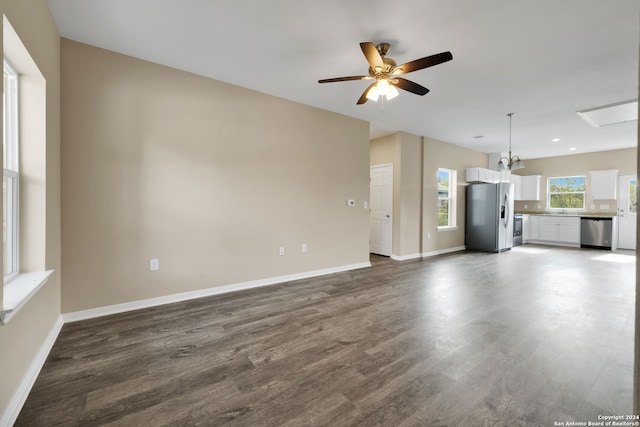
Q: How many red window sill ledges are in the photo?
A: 0